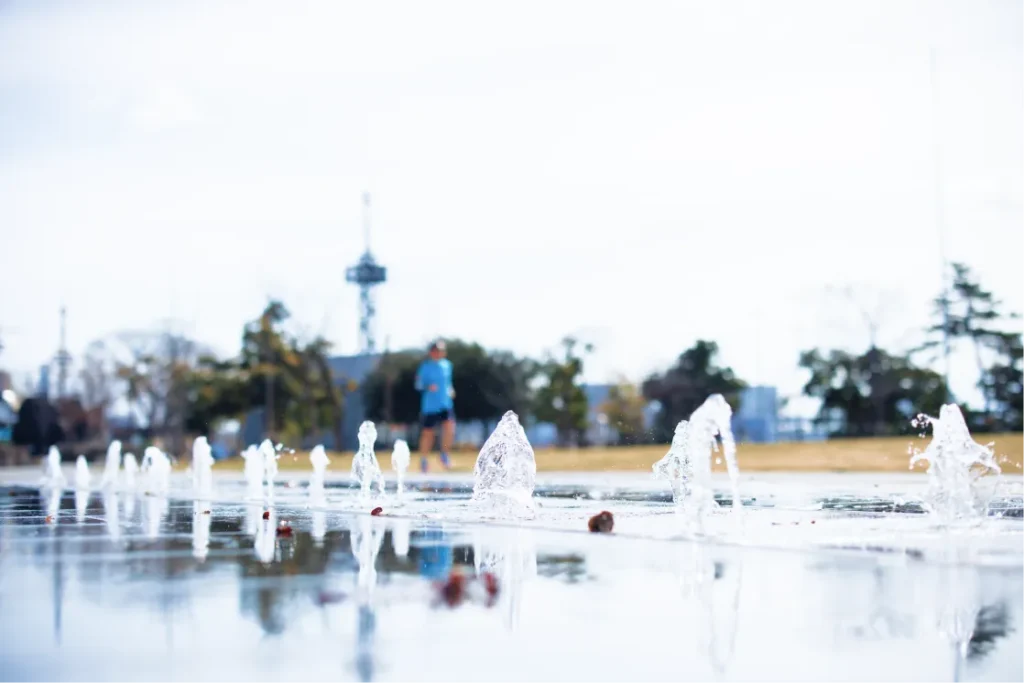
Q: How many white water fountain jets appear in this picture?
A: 15